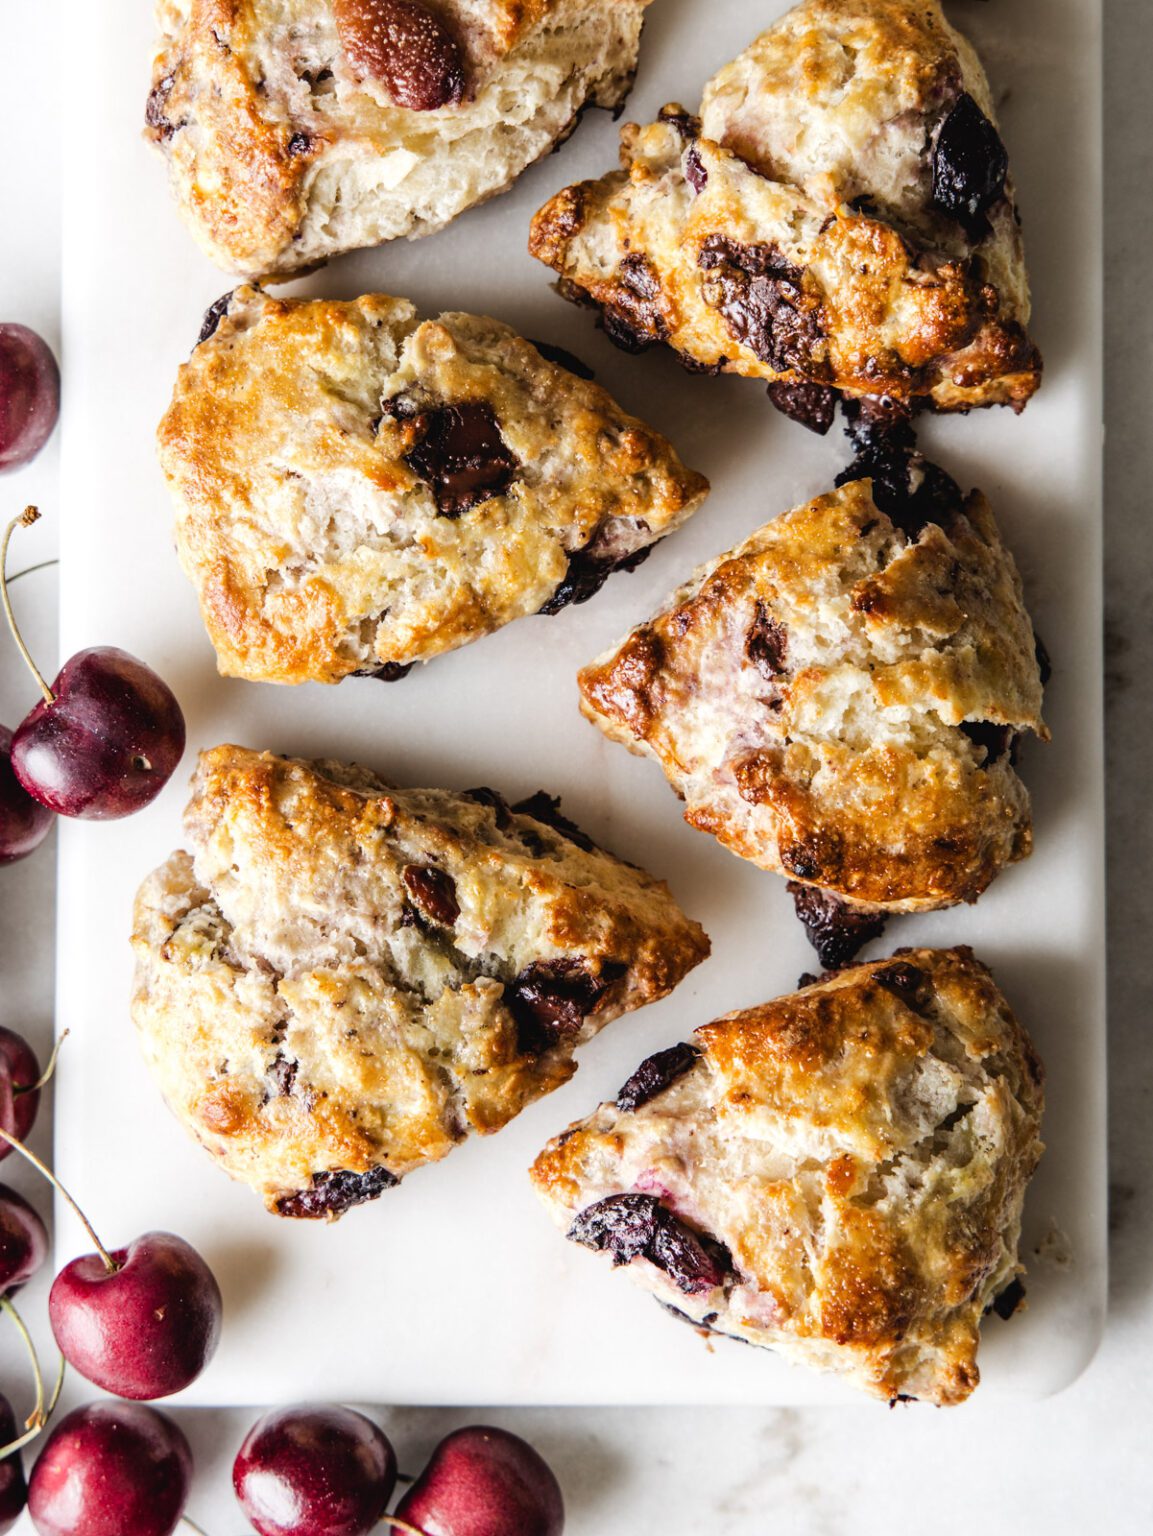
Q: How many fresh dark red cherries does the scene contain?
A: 10